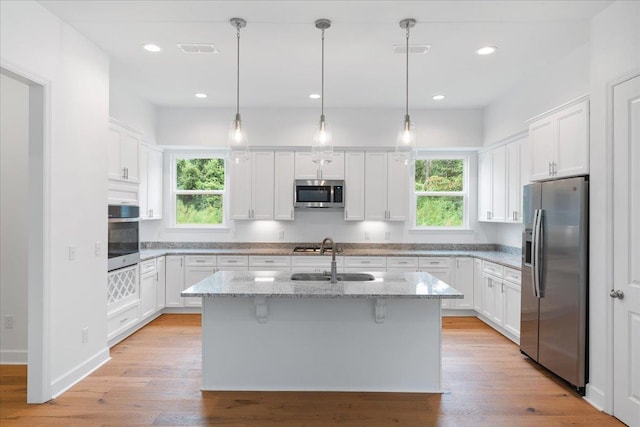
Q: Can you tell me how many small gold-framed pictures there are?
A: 0